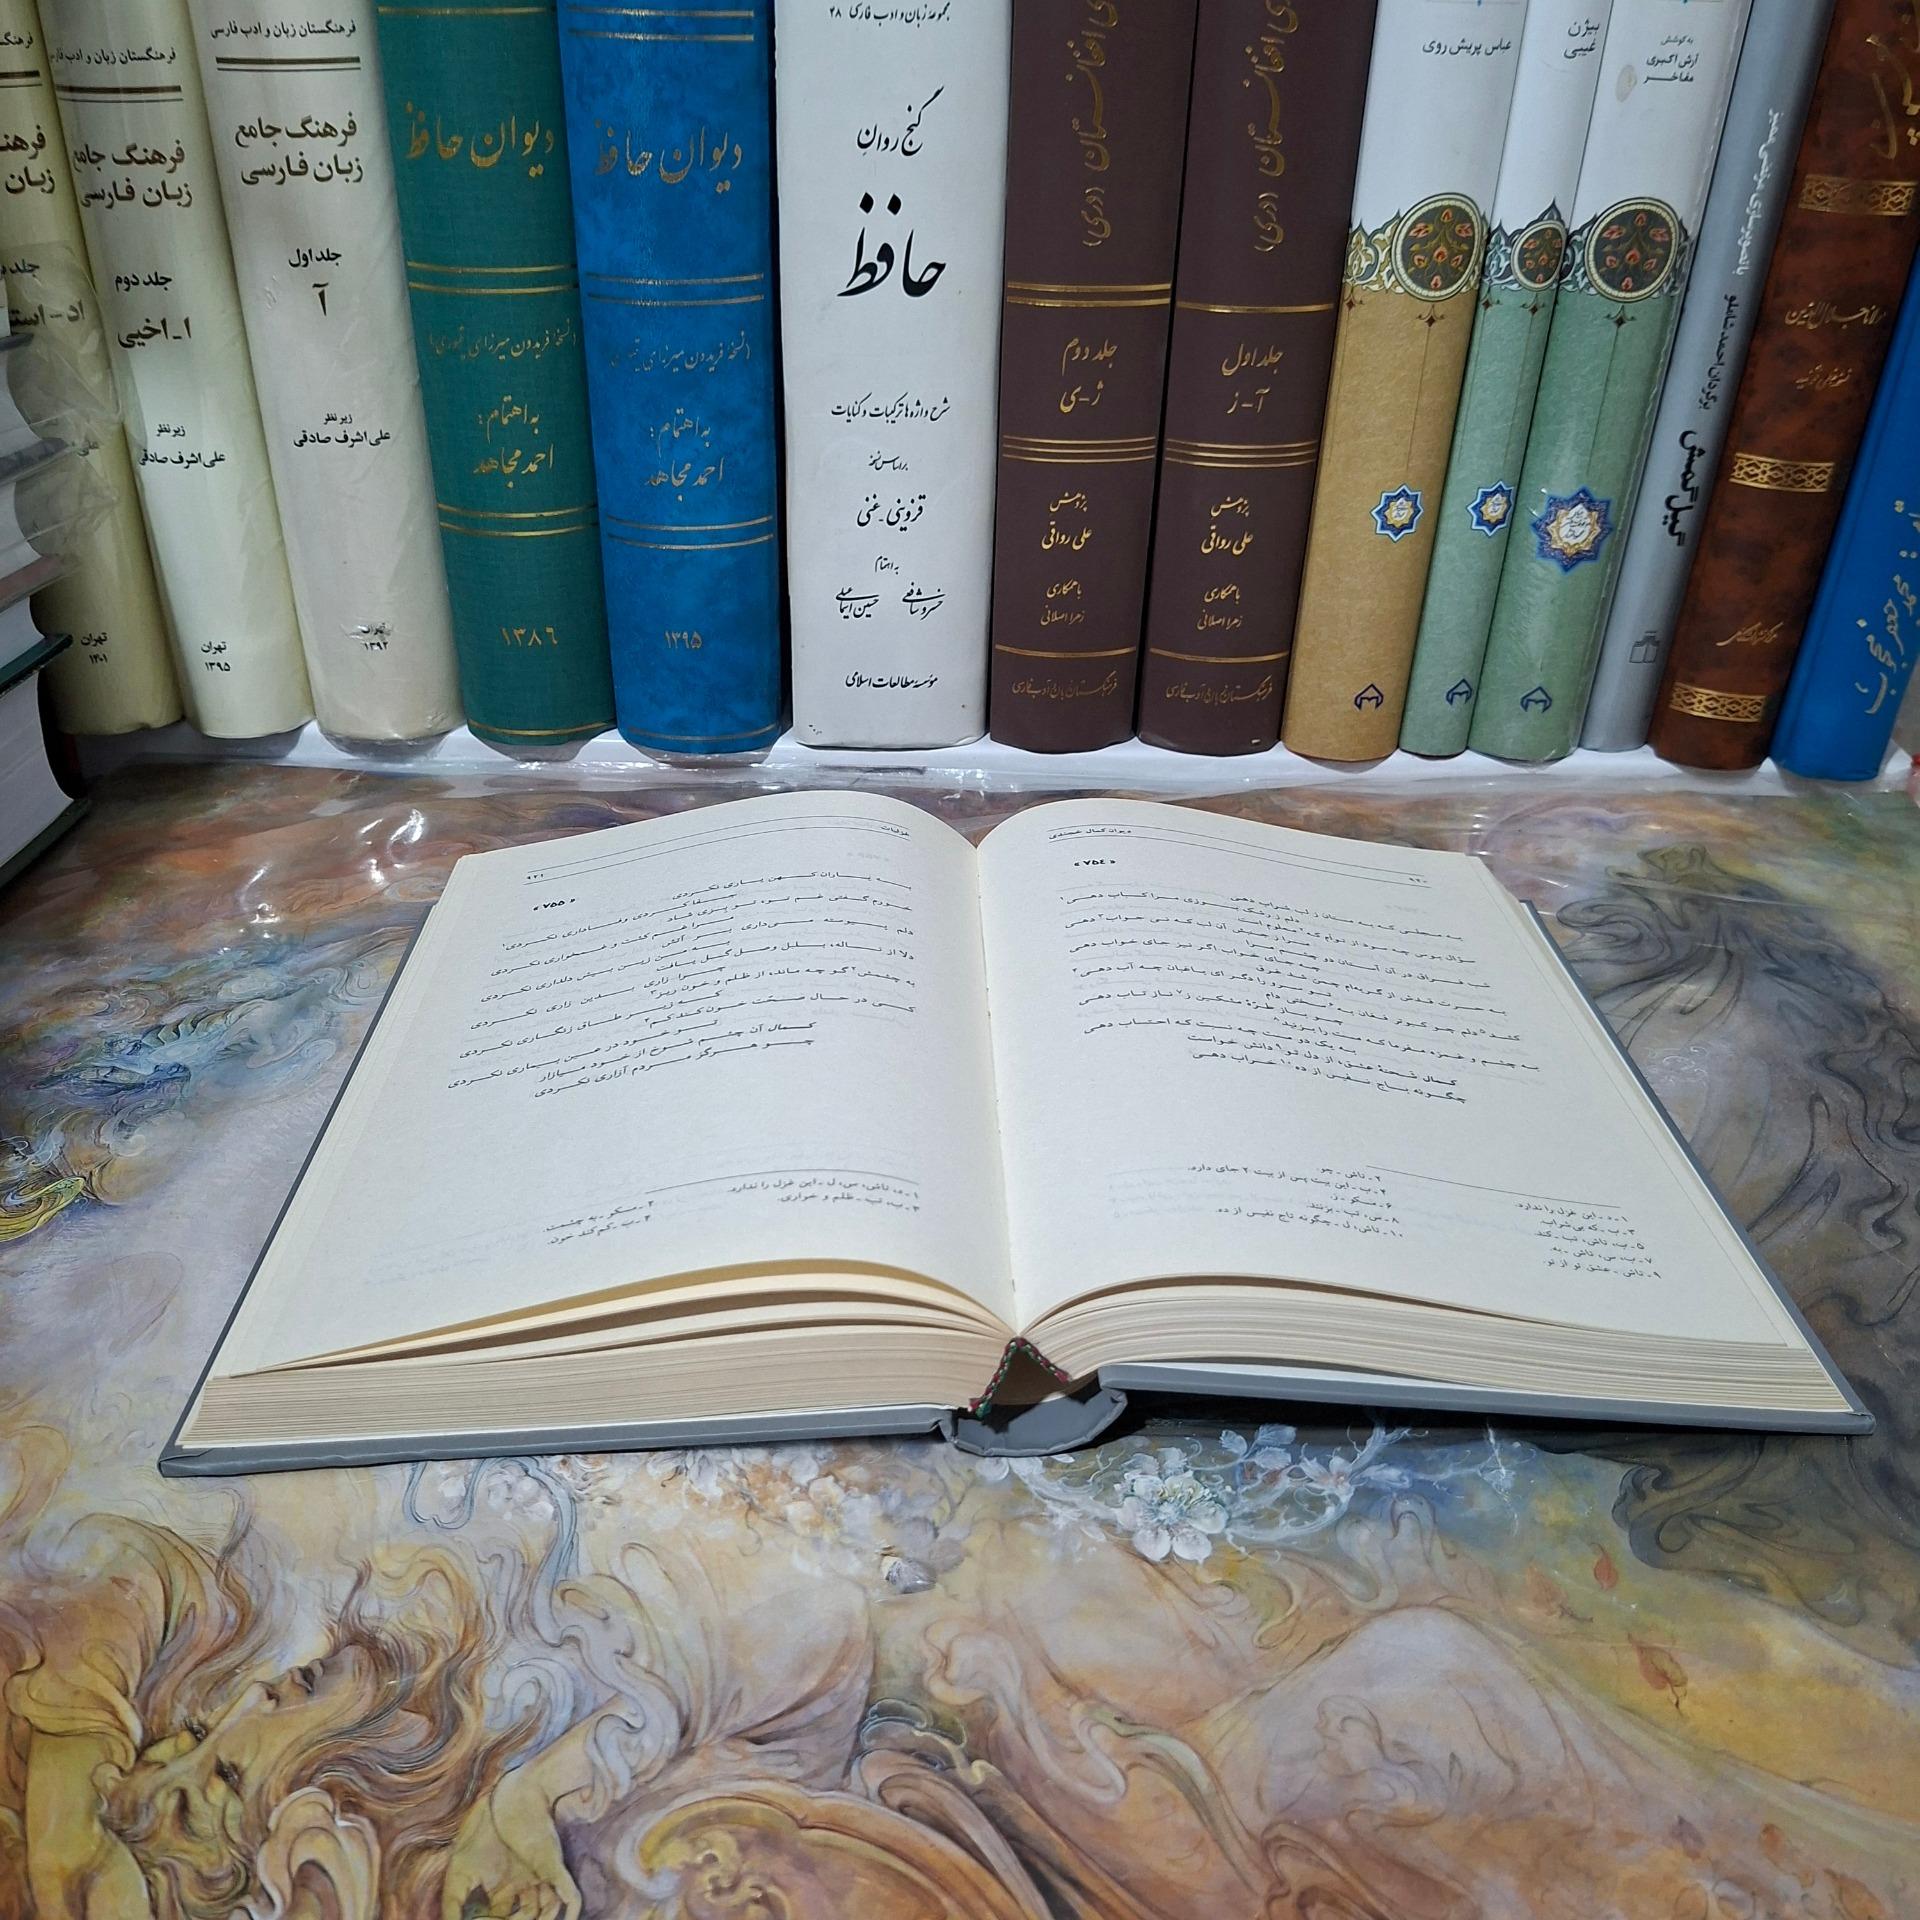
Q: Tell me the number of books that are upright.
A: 14